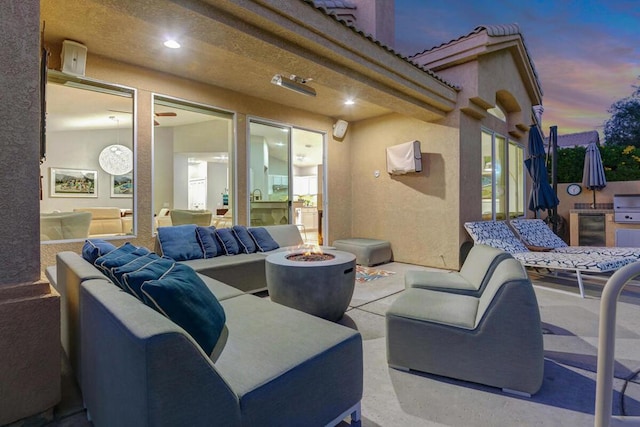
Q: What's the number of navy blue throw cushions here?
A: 11